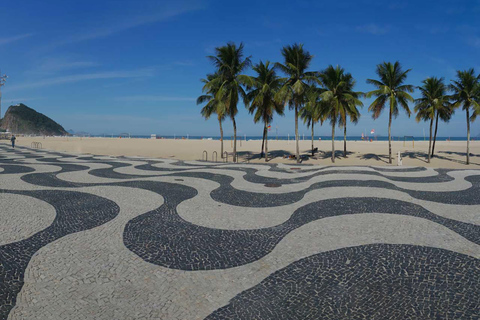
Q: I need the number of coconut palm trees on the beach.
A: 12